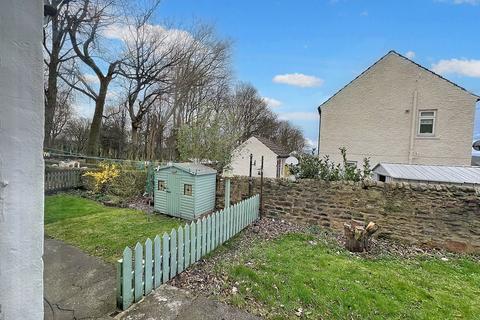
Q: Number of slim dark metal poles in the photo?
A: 2